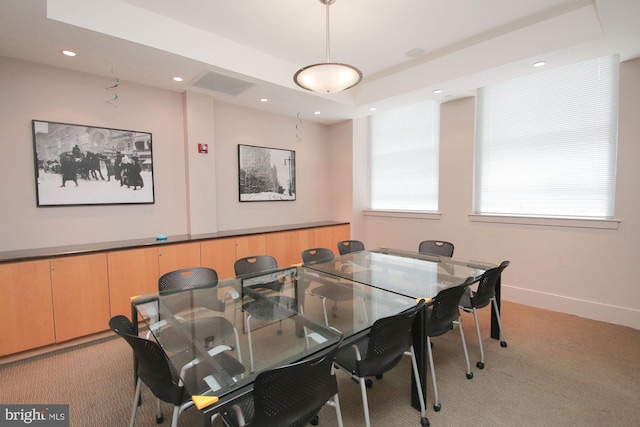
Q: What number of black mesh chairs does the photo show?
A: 10